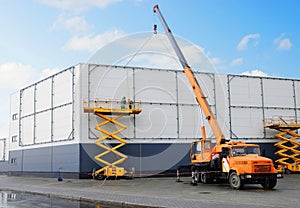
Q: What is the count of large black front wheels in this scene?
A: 2